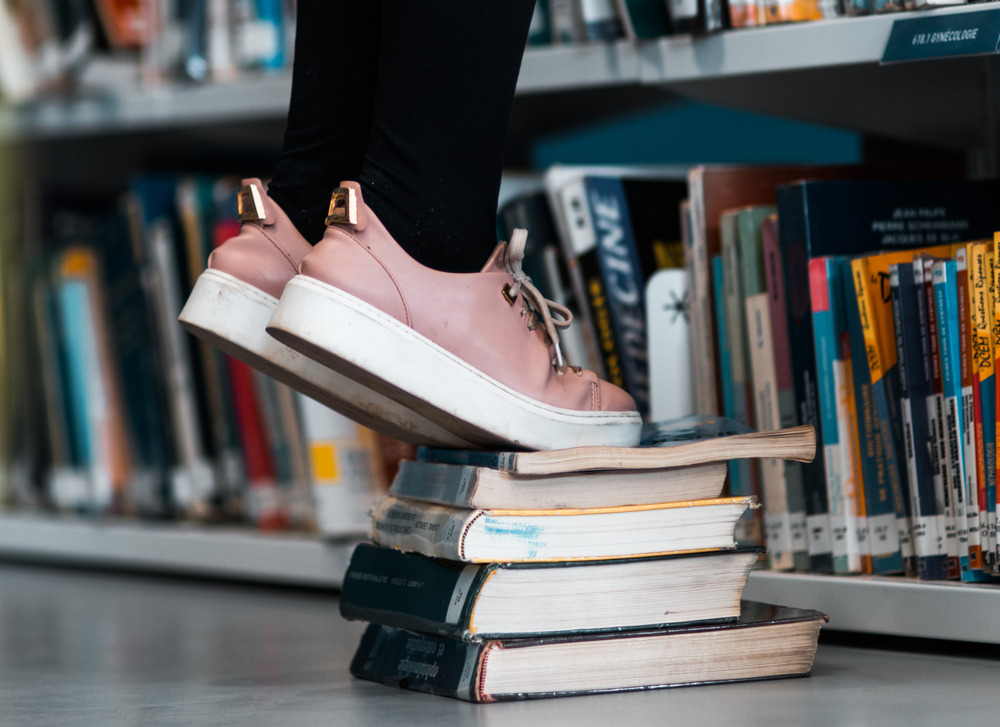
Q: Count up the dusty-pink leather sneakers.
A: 2